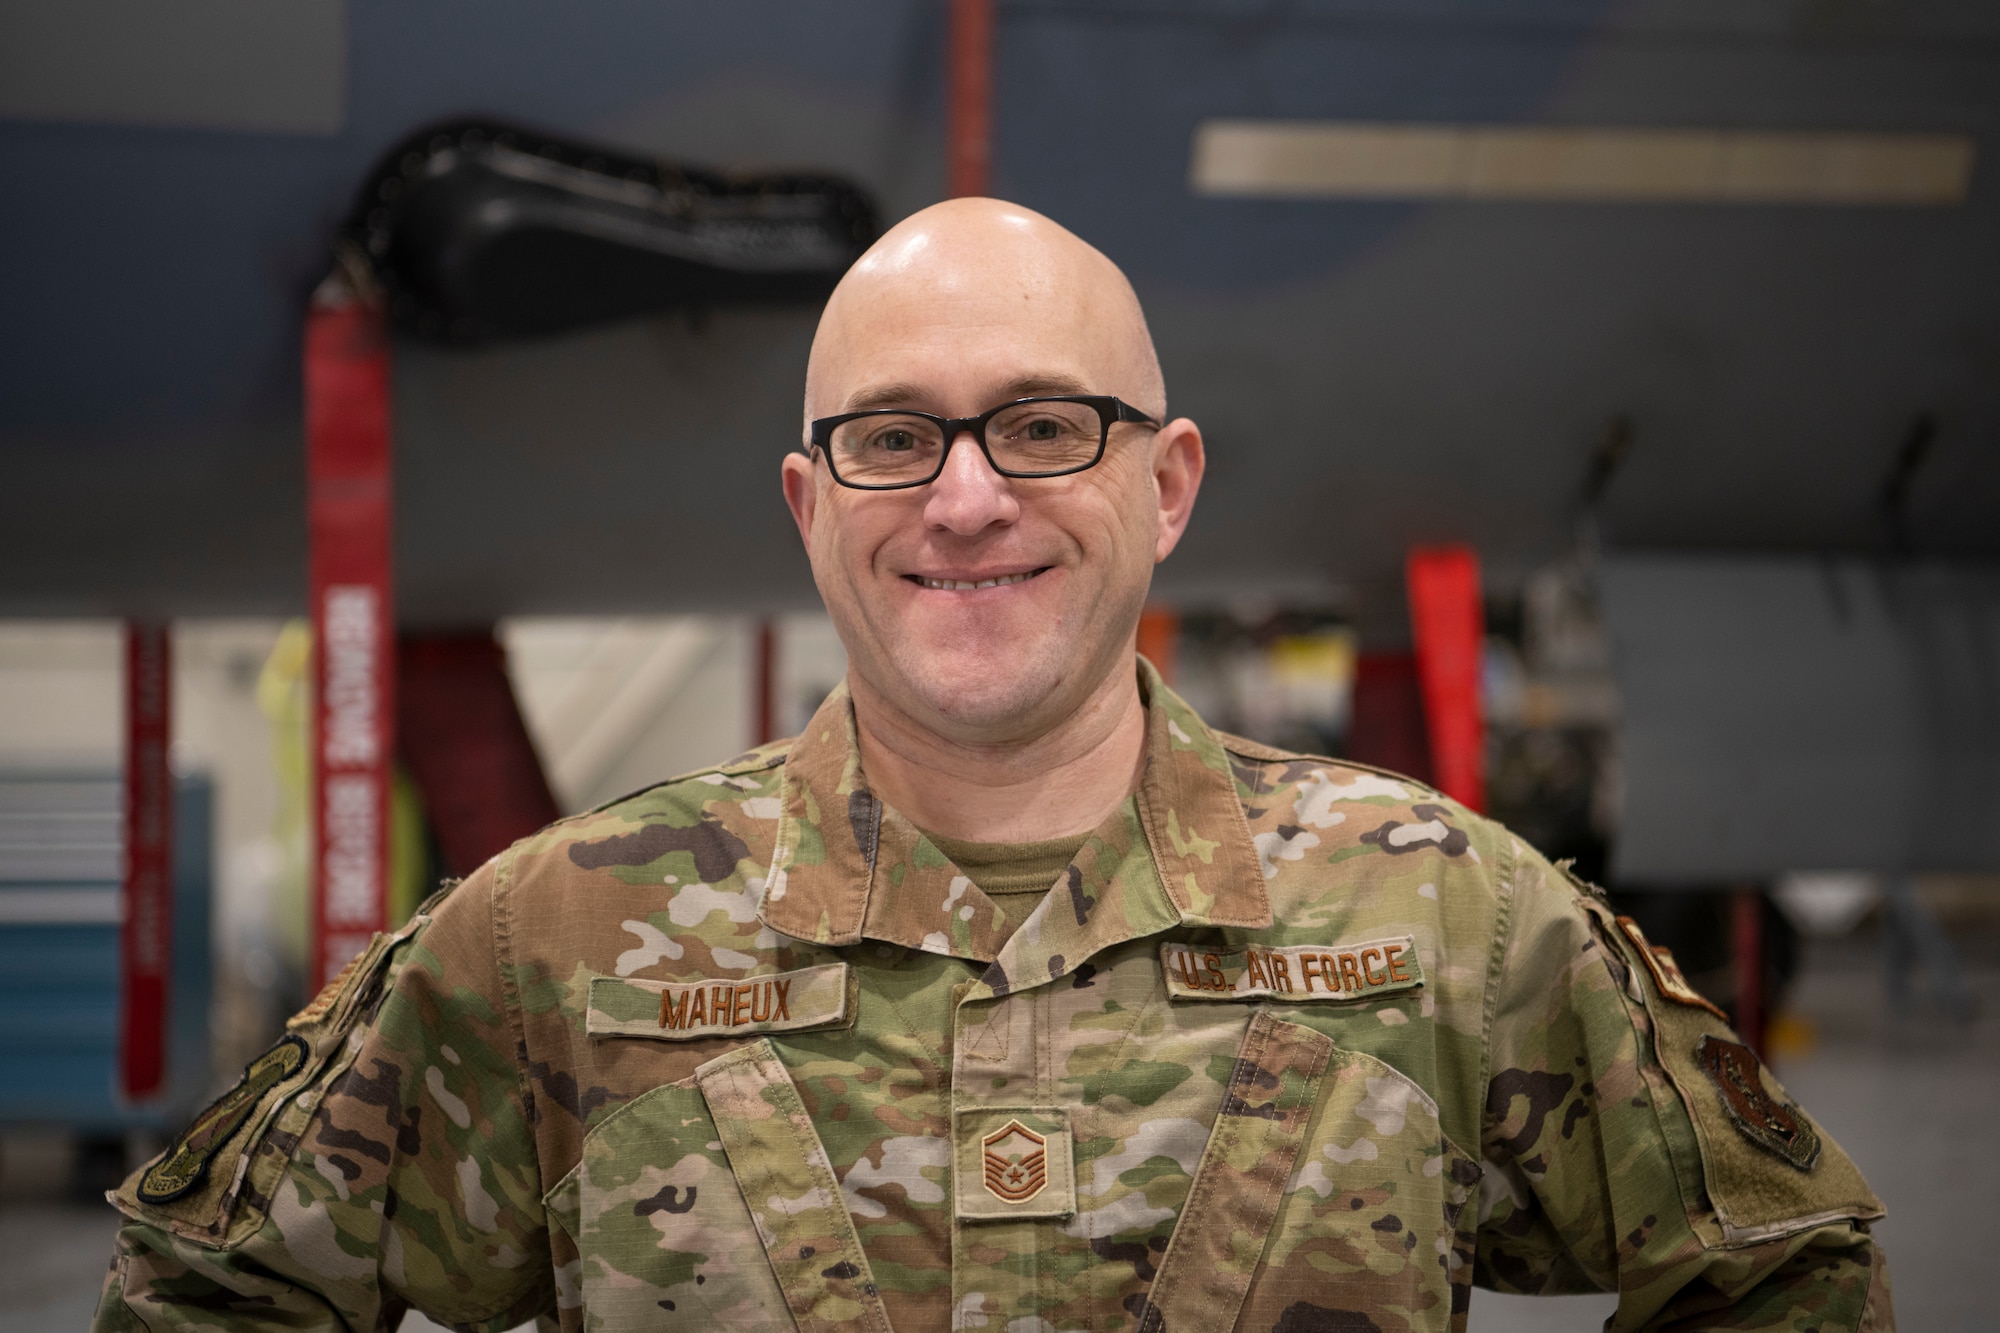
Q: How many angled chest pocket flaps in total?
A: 2